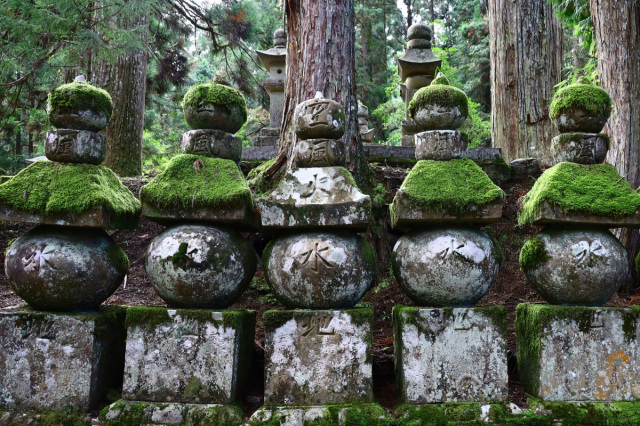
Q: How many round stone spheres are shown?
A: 5